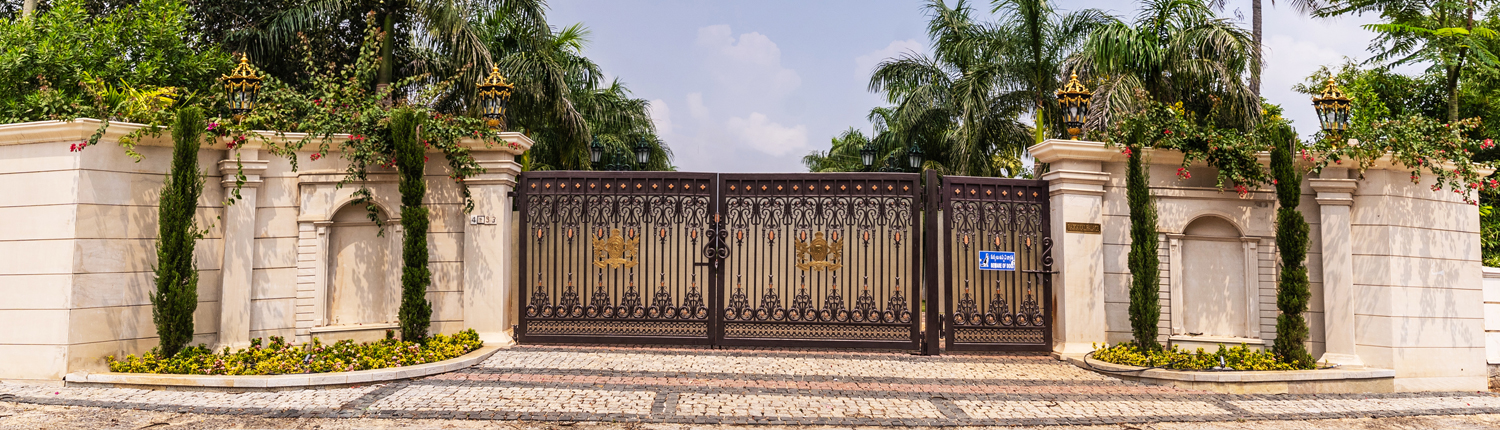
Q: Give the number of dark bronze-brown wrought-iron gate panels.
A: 3